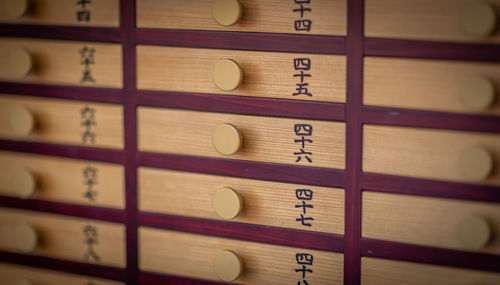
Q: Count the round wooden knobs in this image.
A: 14